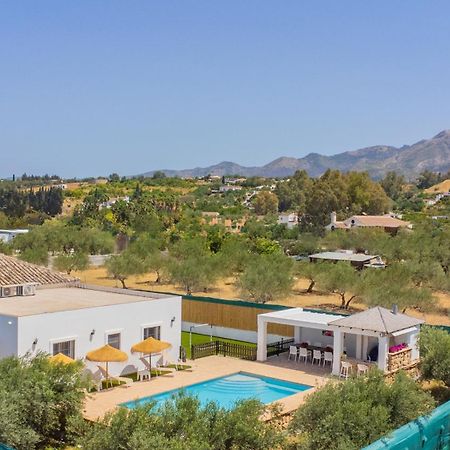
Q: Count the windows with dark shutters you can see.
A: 3